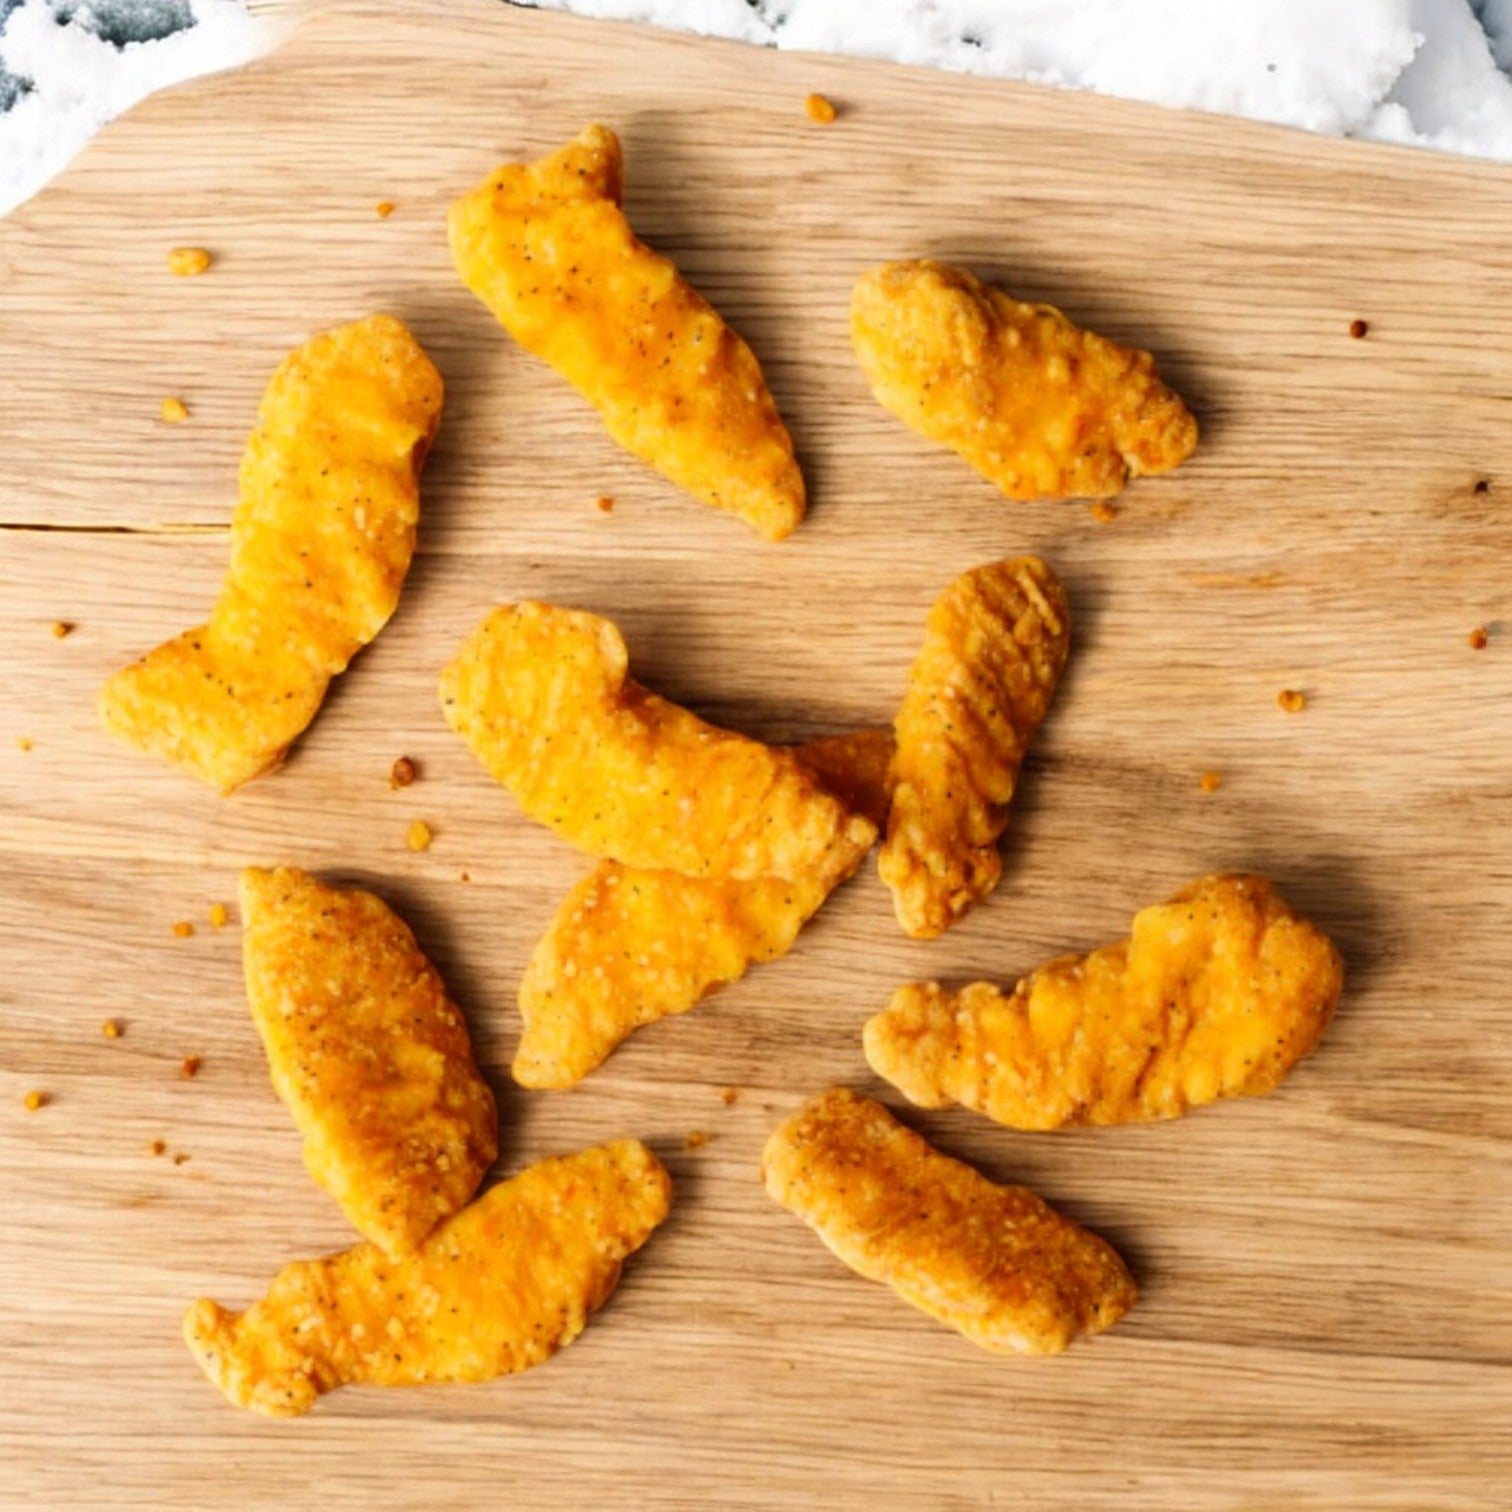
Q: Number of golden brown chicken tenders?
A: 10